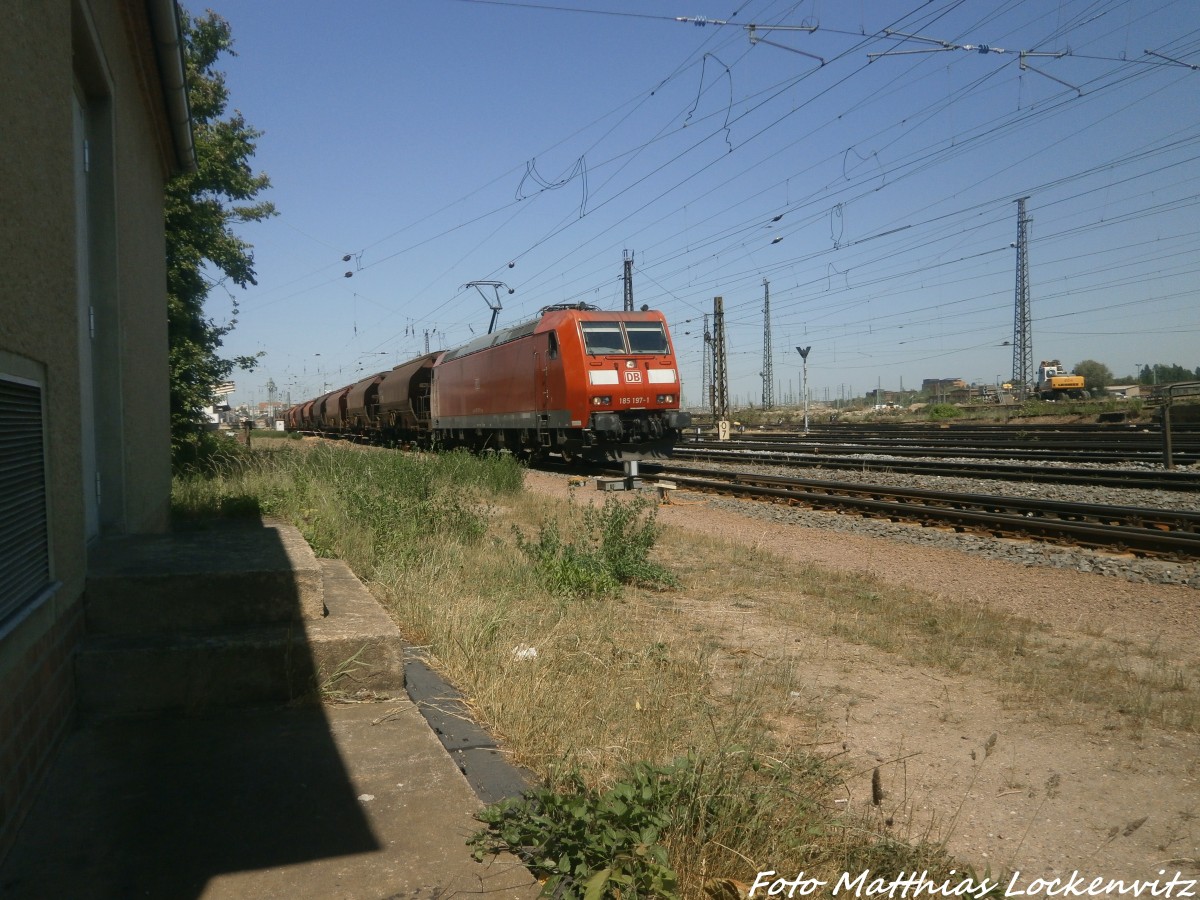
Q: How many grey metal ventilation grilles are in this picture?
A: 1